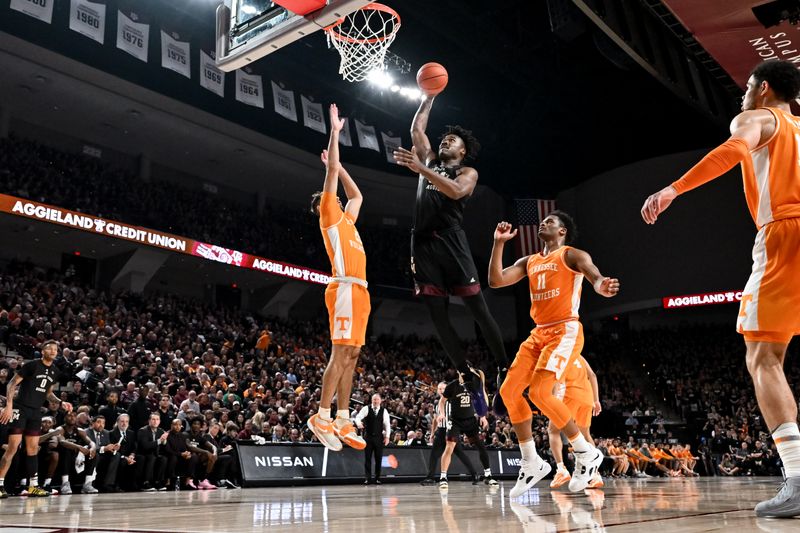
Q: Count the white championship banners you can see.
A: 11